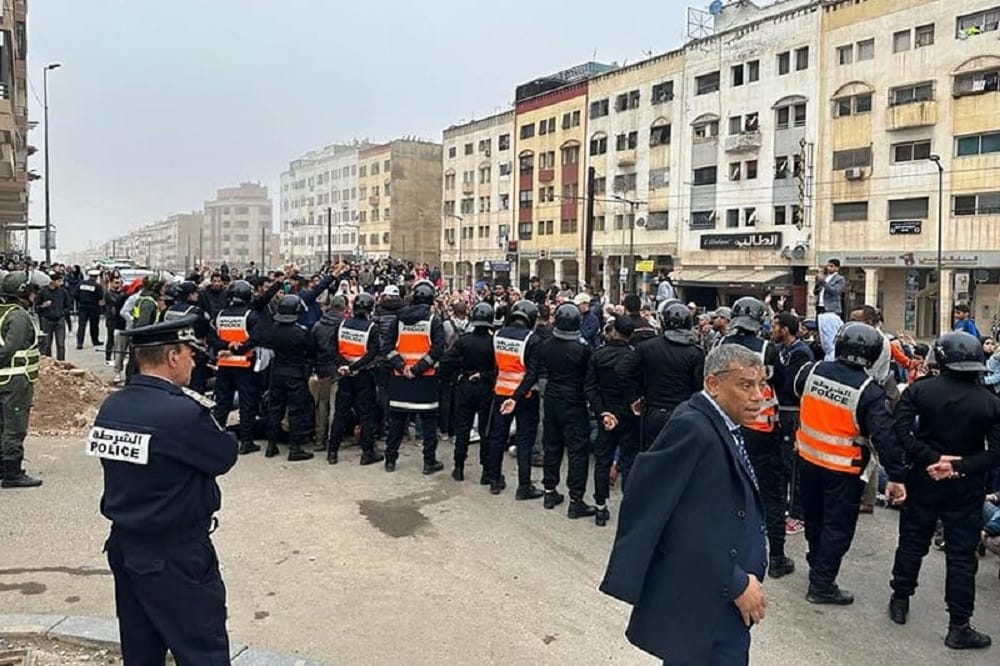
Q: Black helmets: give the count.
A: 12